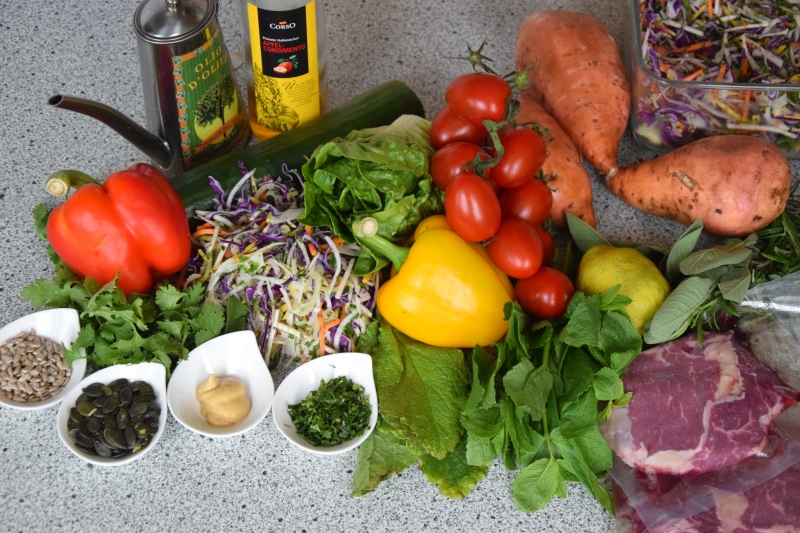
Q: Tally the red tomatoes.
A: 9